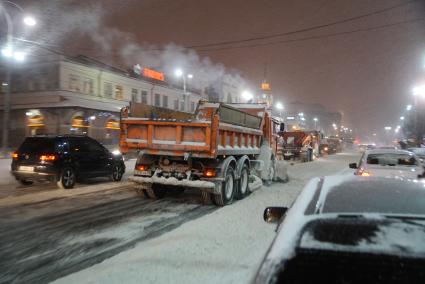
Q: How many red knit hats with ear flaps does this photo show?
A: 0